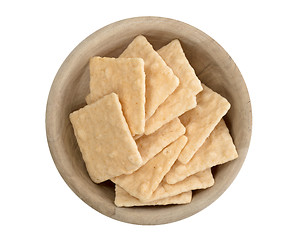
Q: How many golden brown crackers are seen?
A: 11